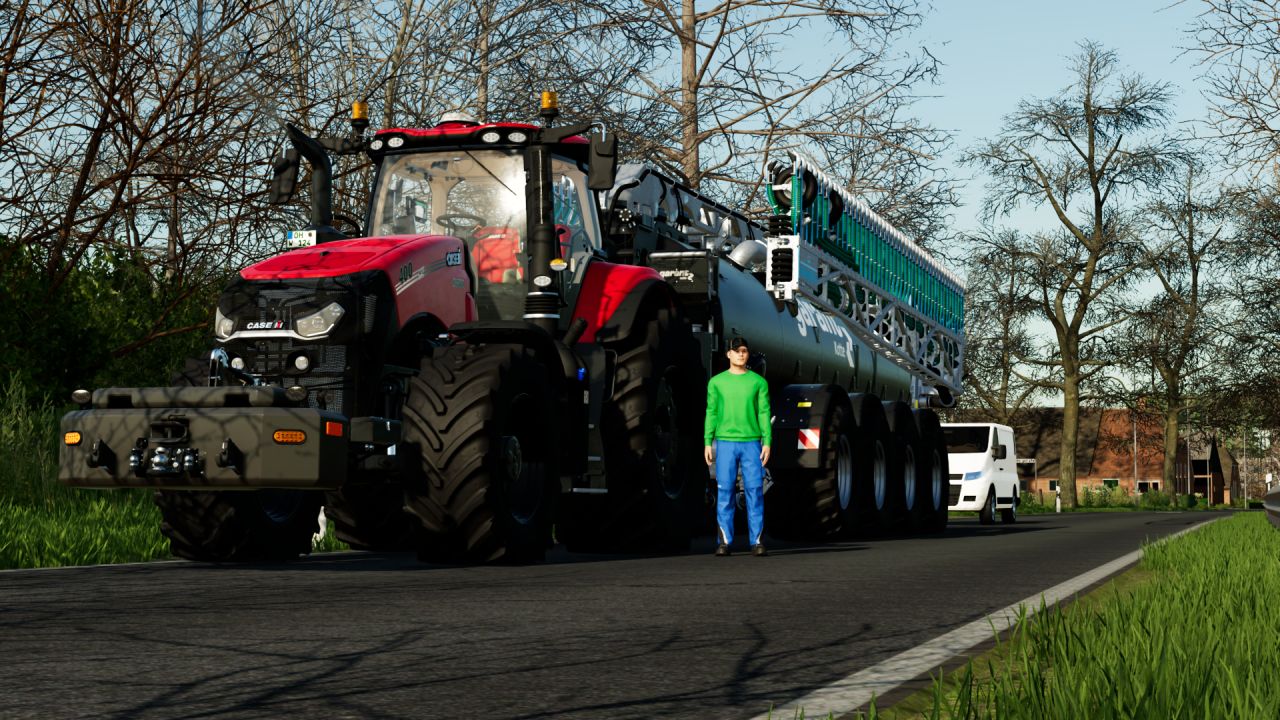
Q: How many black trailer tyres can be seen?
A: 4